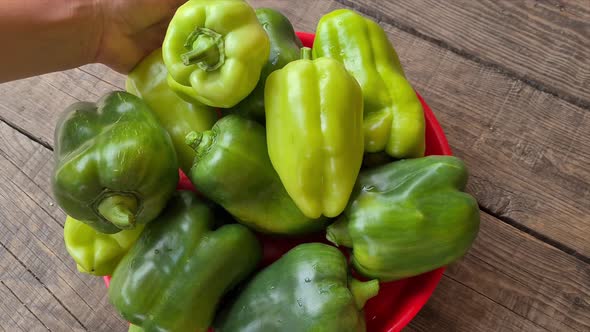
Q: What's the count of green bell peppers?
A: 11